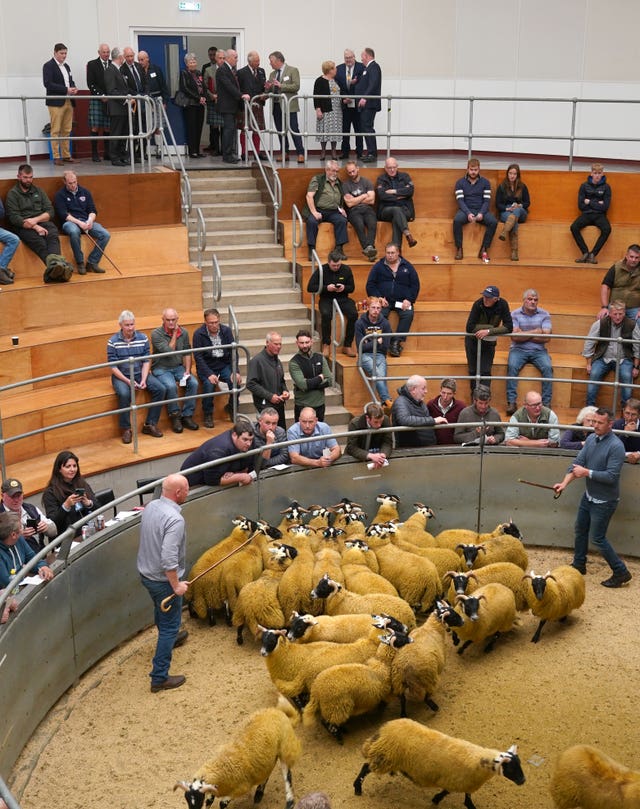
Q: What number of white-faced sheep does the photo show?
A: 0